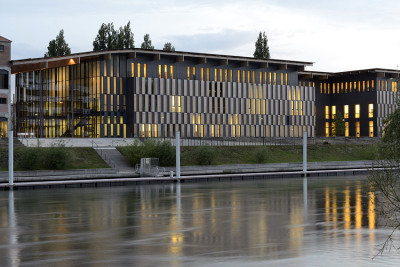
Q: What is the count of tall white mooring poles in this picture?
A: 3